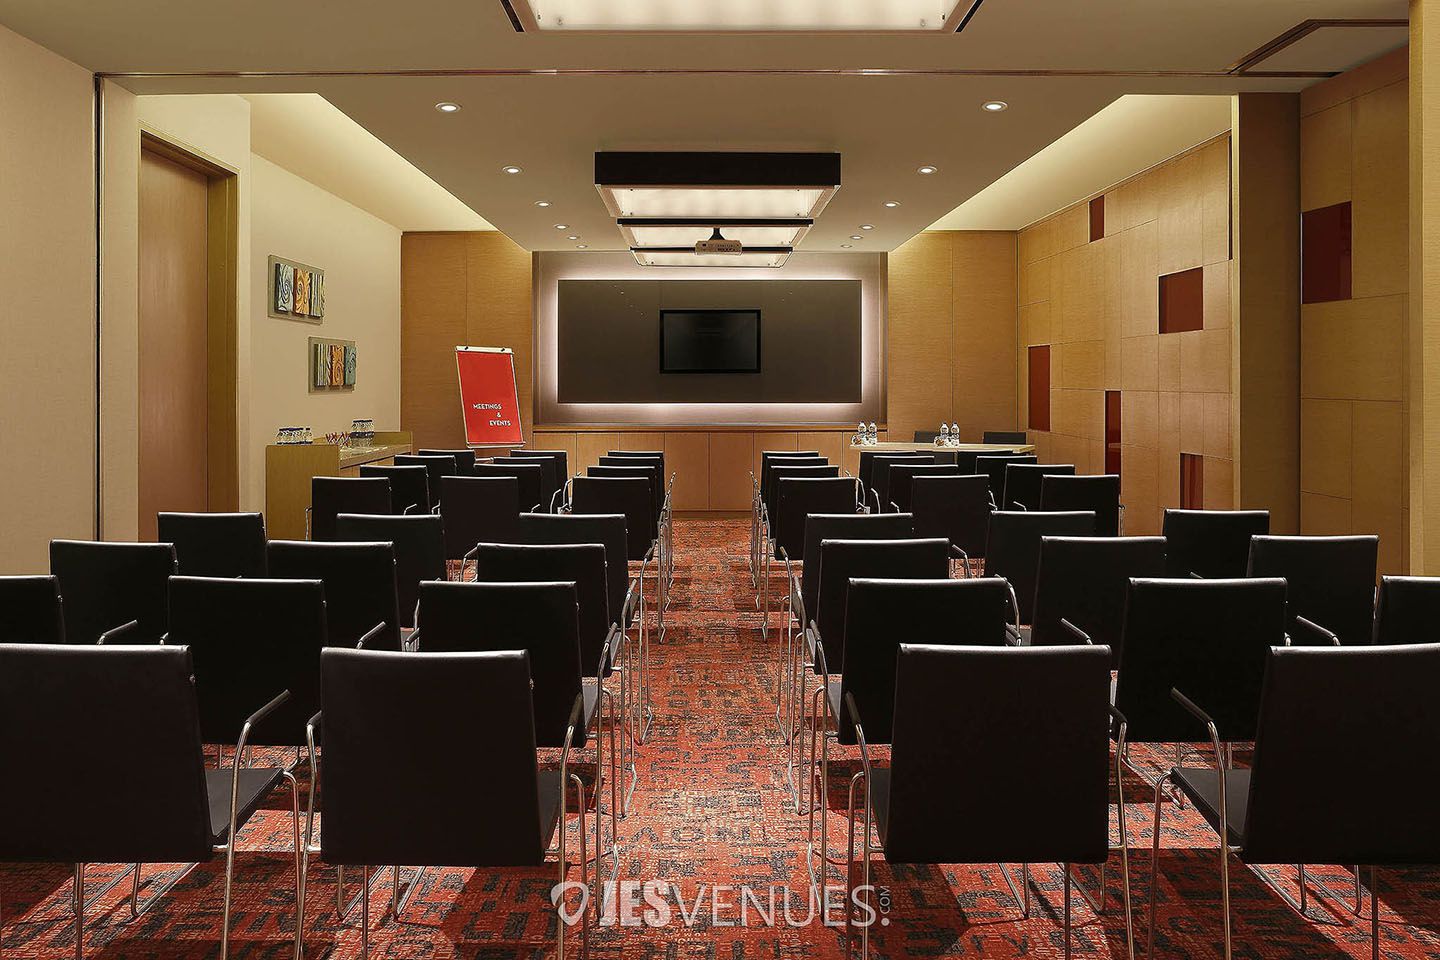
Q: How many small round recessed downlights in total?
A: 12